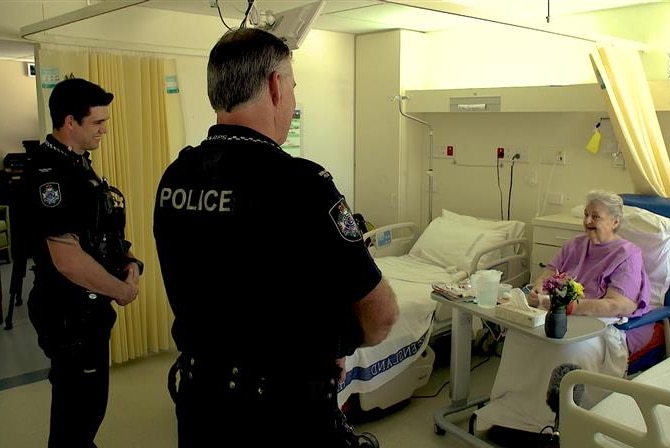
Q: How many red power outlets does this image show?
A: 2